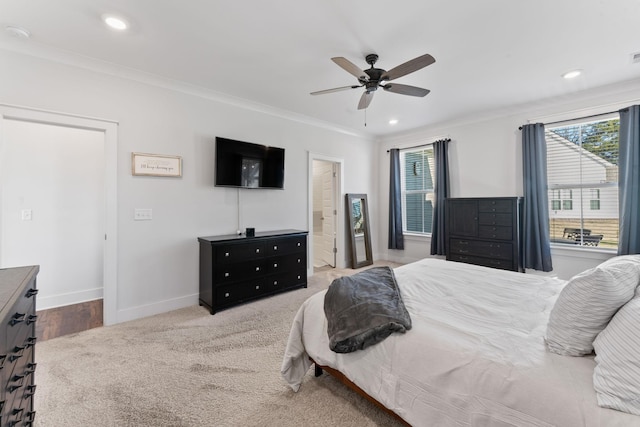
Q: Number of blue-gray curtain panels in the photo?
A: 4